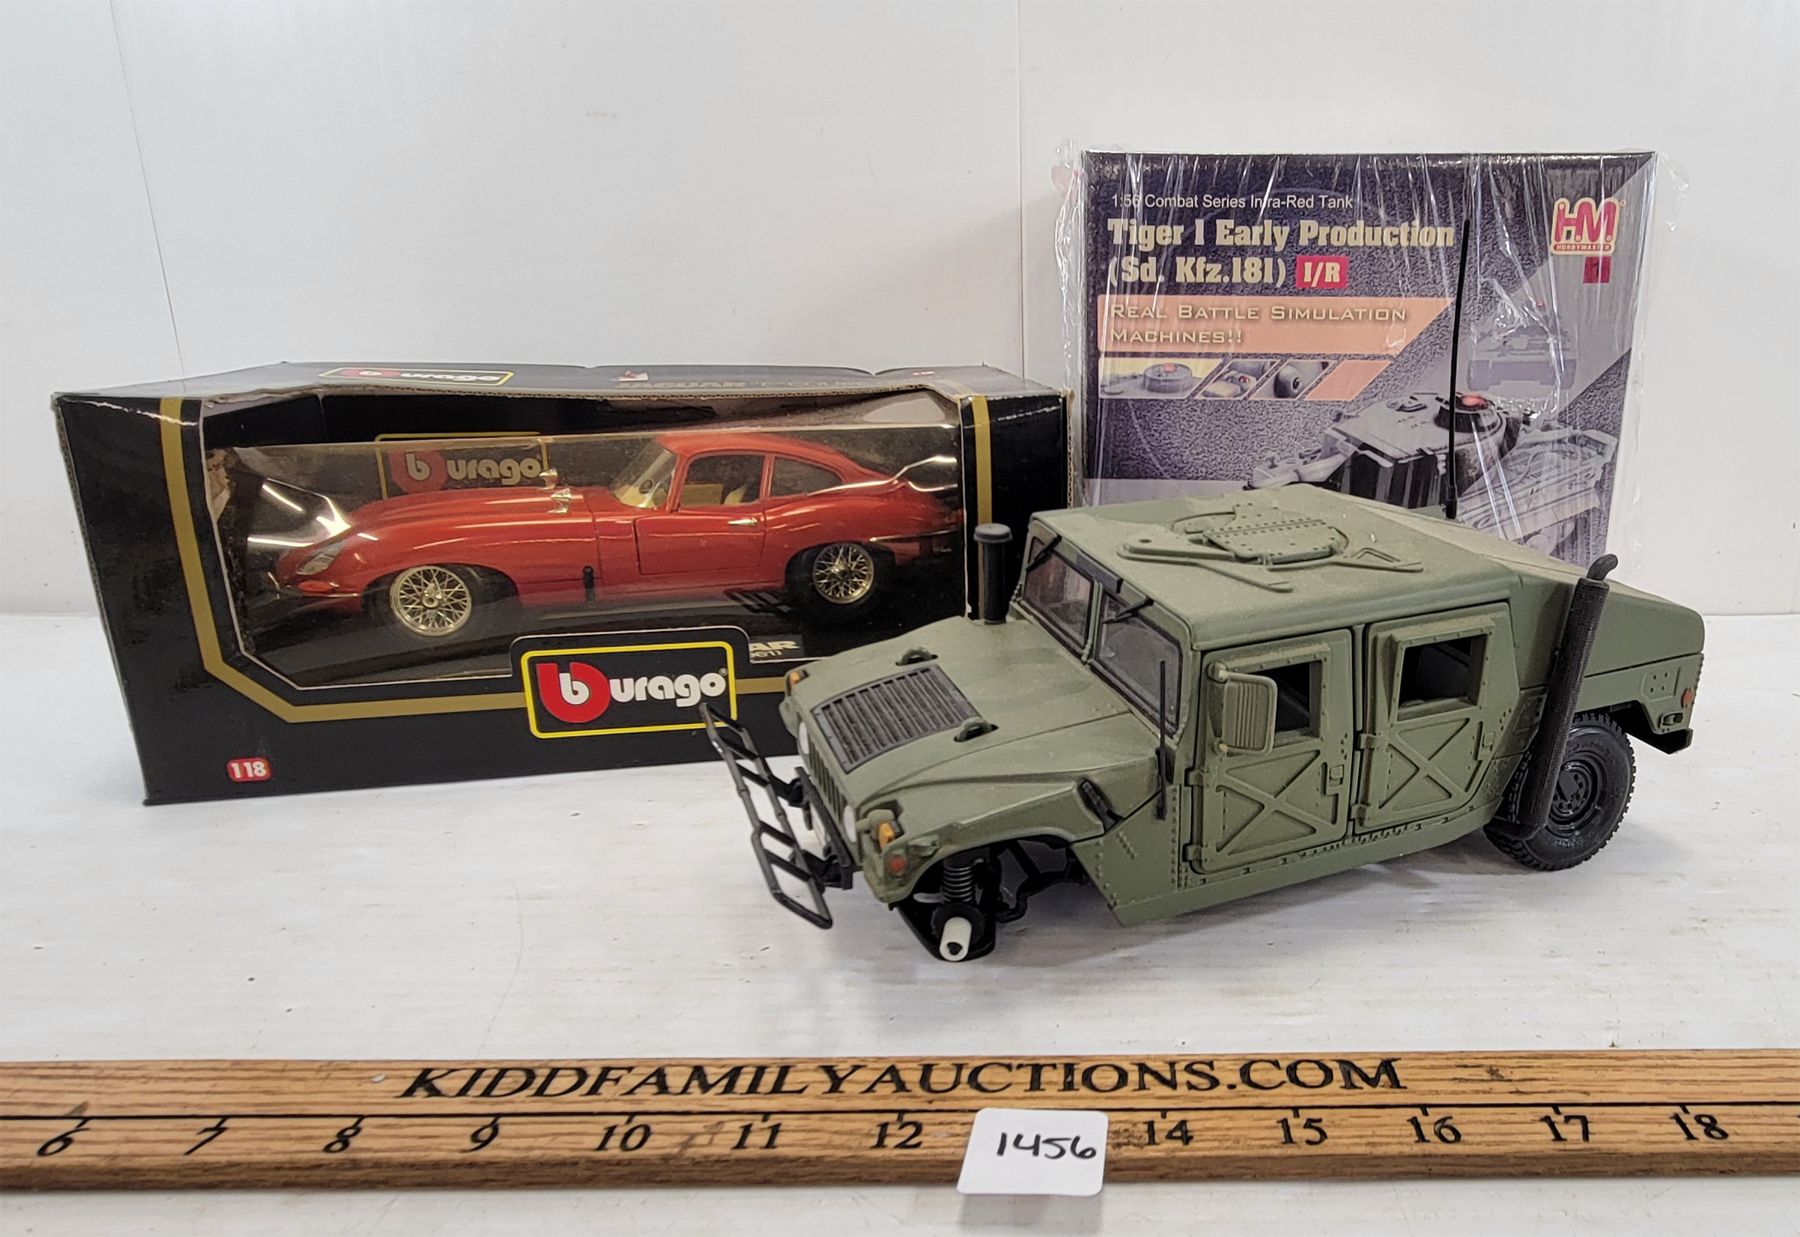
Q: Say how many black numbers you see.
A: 13